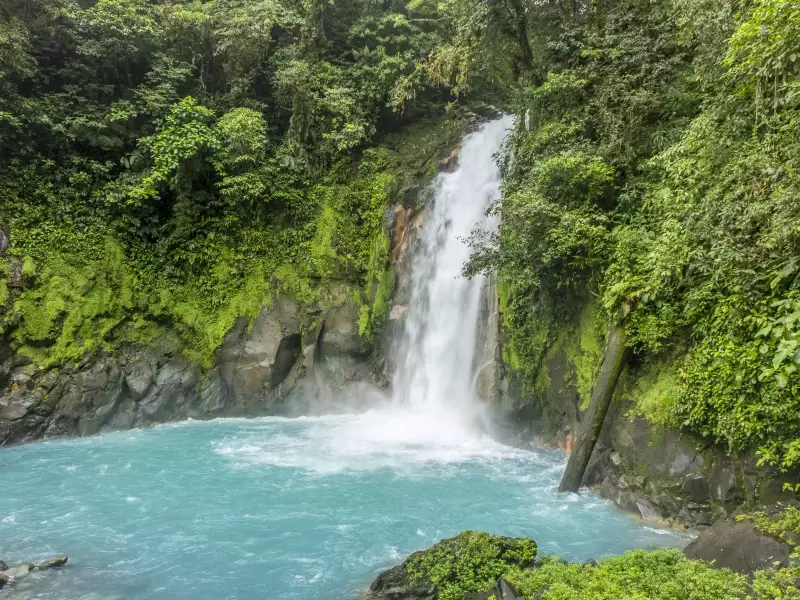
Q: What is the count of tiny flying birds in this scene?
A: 0